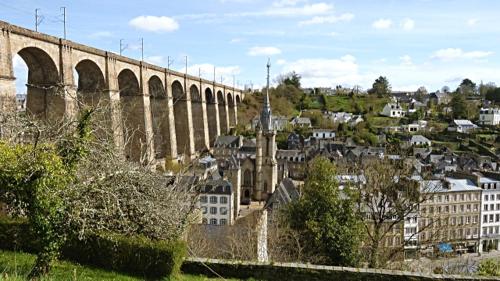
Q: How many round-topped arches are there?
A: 10